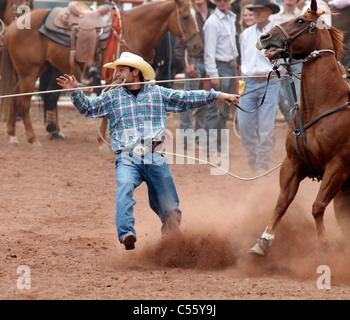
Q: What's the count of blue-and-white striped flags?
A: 0